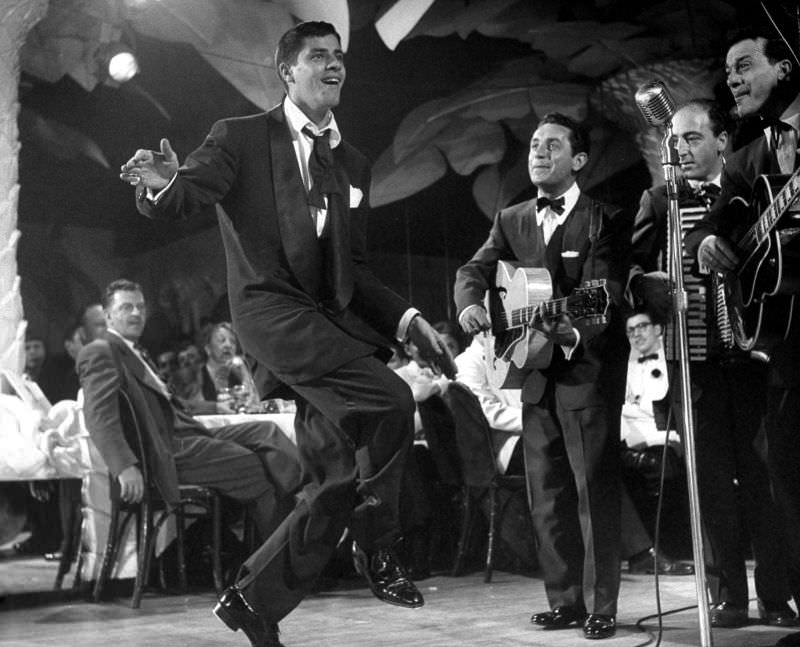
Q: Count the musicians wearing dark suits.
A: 3